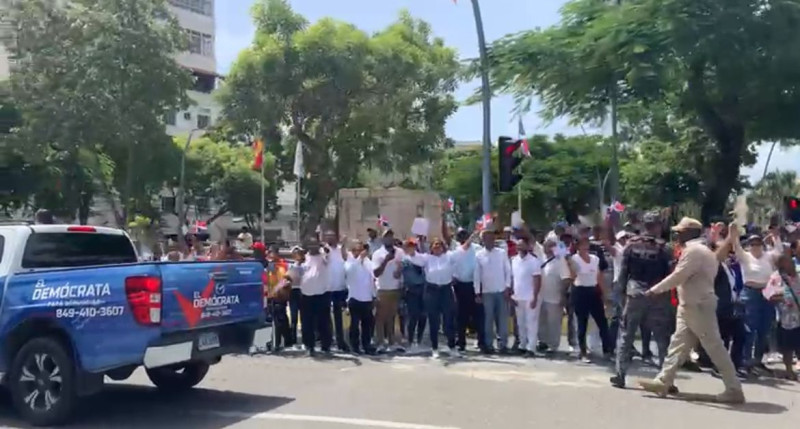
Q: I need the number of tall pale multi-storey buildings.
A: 1